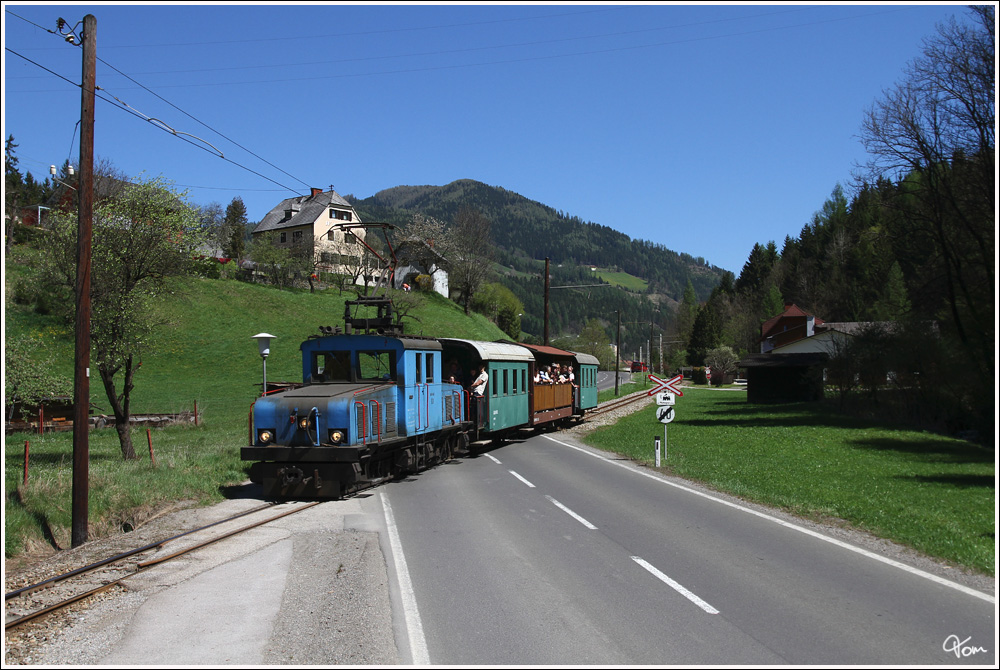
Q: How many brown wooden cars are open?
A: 1